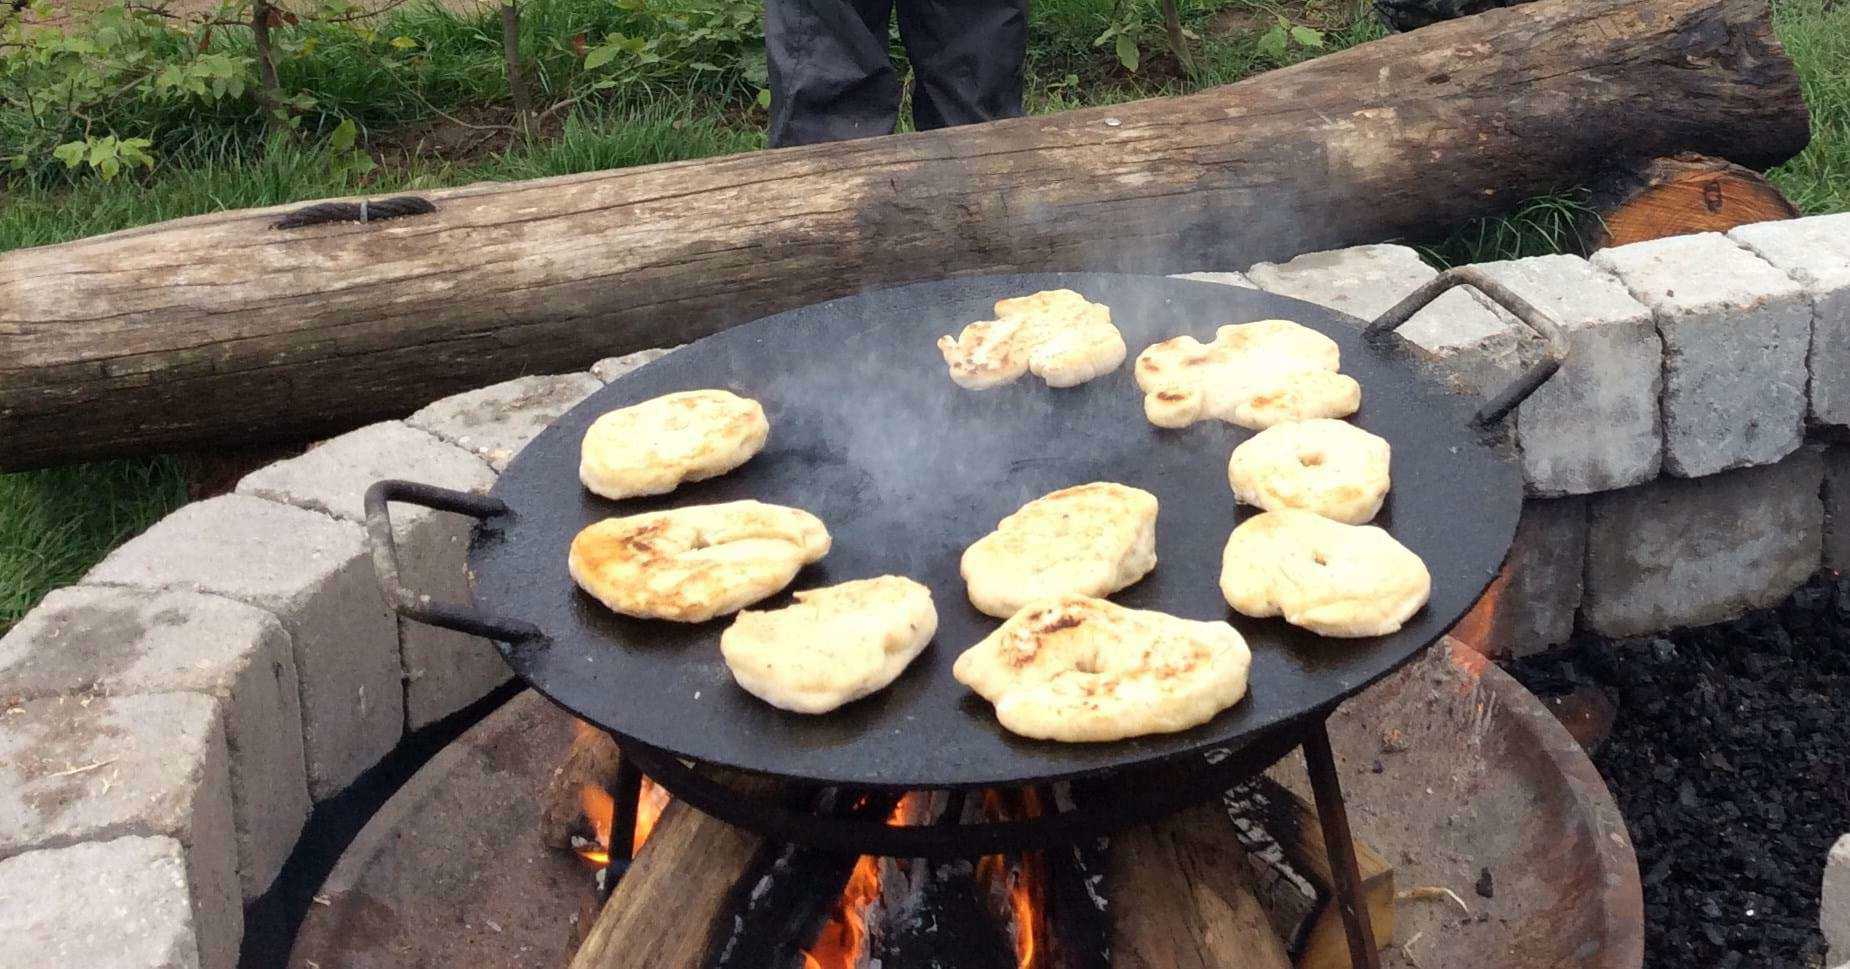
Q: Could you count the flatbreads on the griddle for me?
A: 9